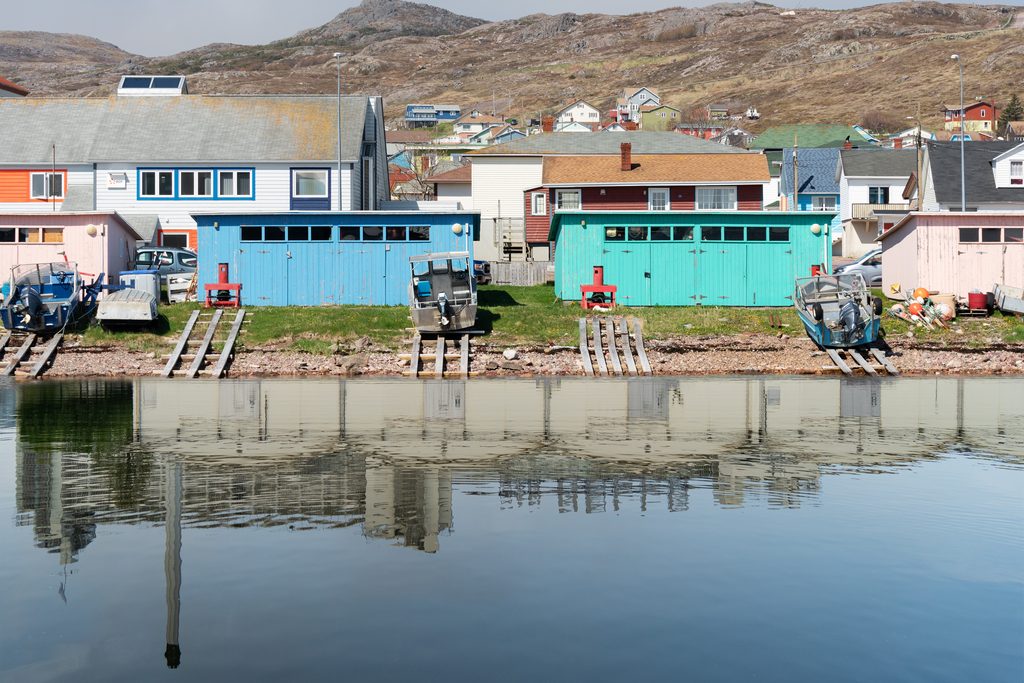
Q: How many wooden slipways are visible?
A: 5